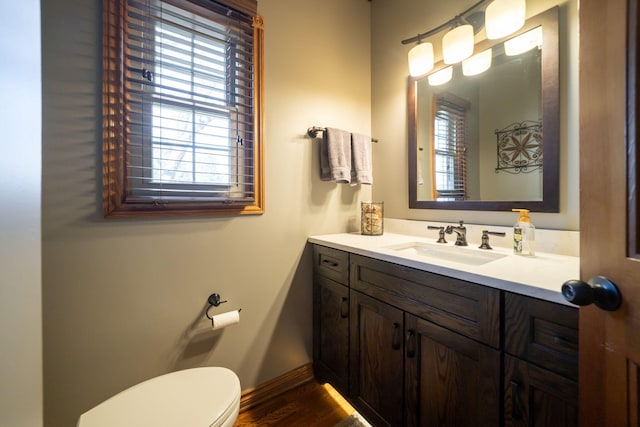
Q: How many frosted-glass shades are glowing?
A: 3